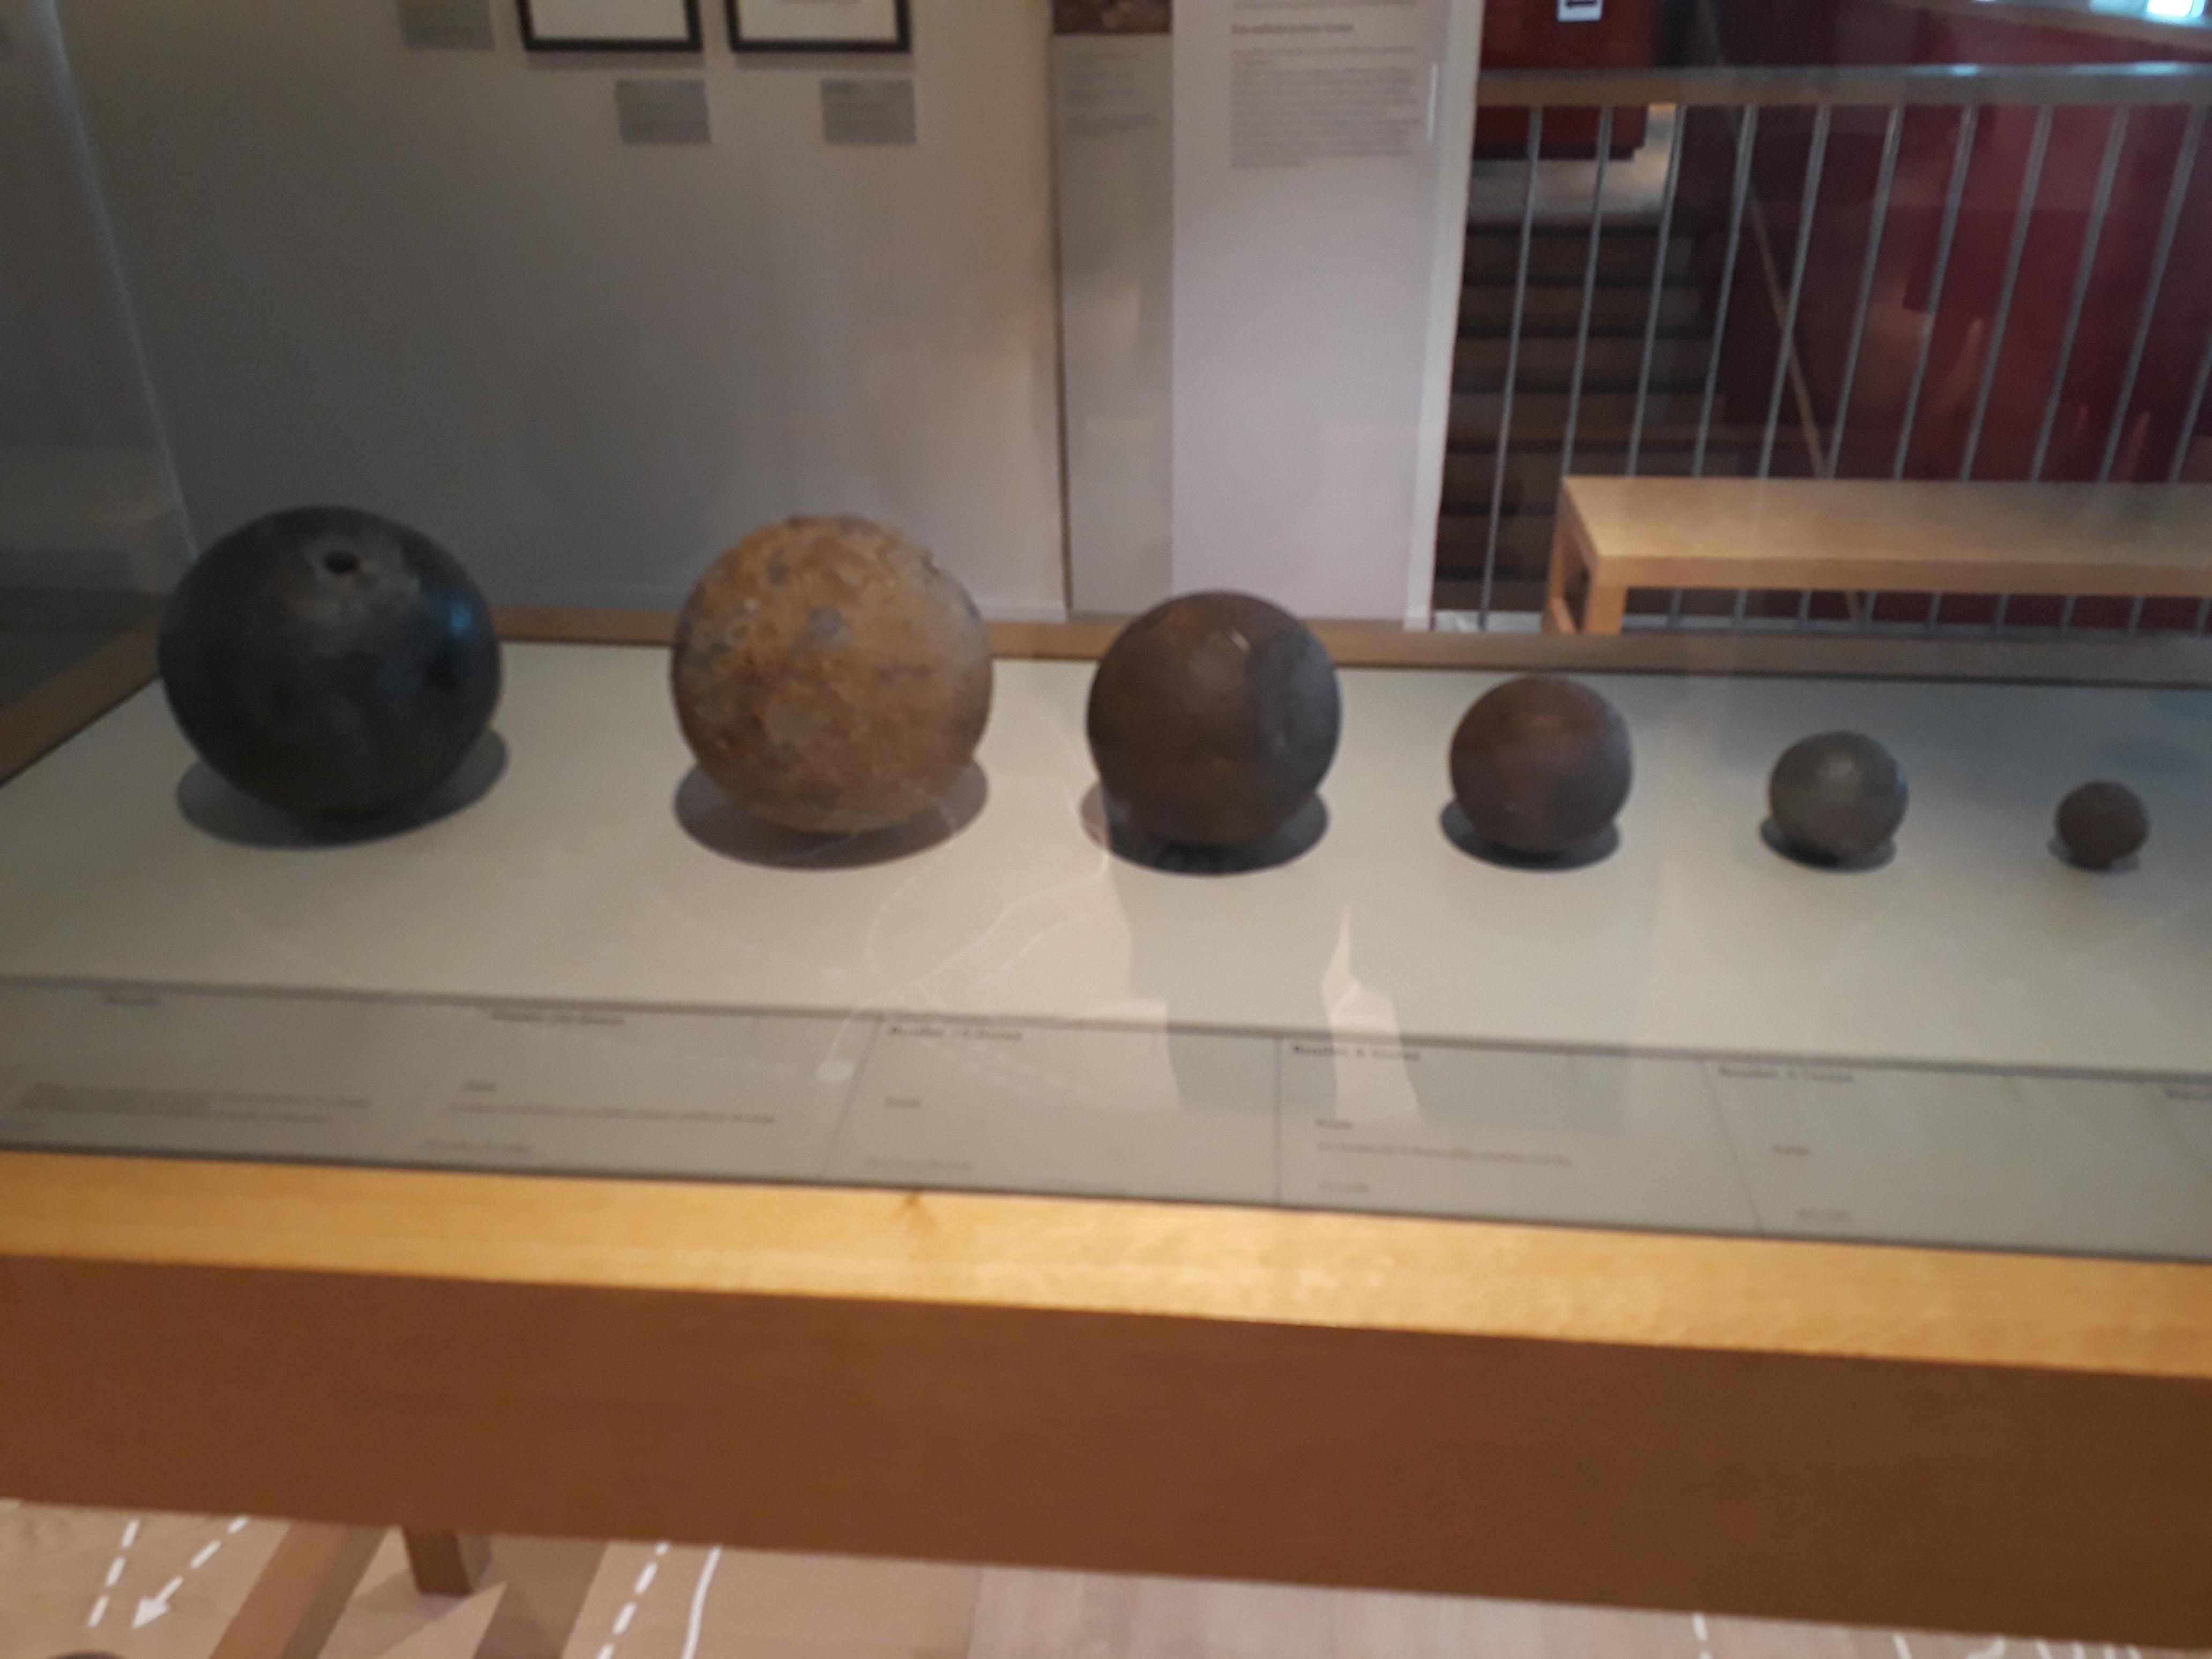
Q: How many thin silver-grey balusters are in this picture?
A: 11